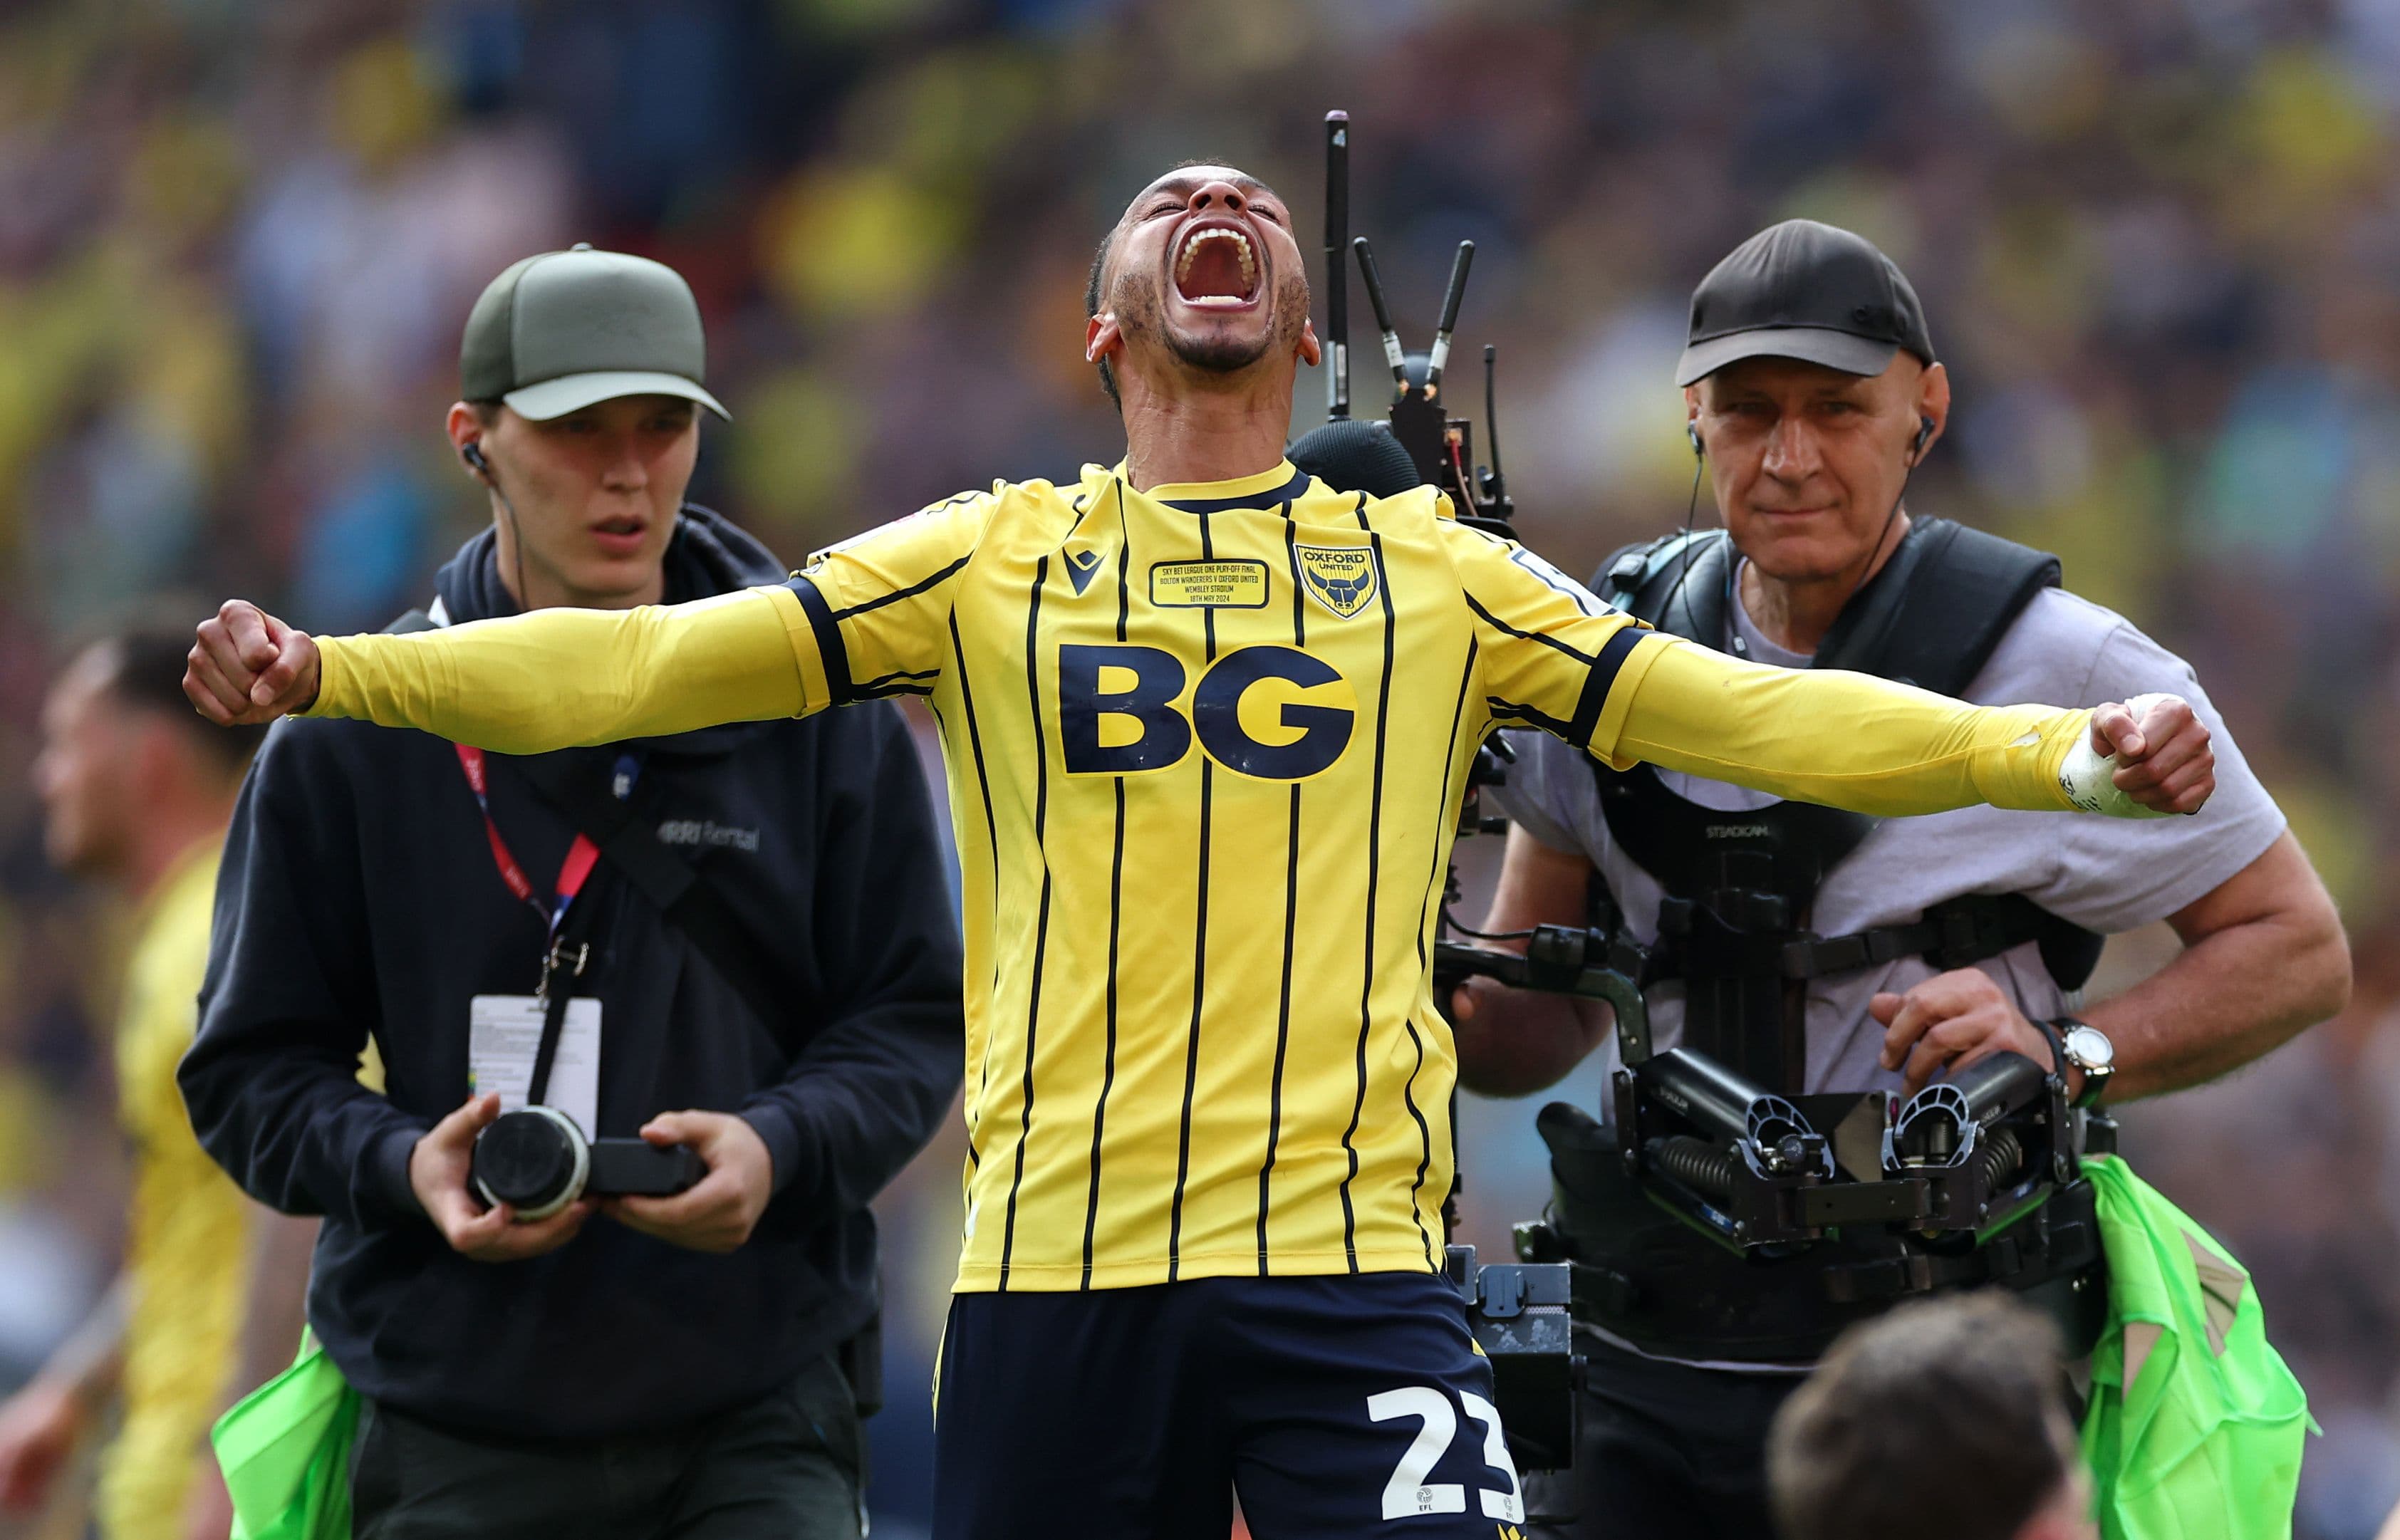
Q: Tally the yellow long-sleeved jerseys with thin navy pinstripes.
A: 1